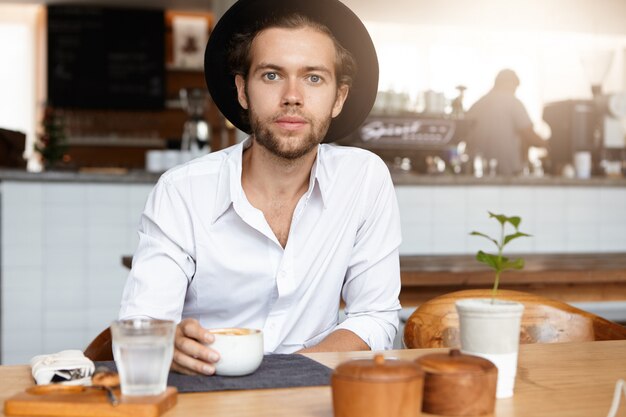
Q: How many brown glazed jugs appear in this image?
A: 2